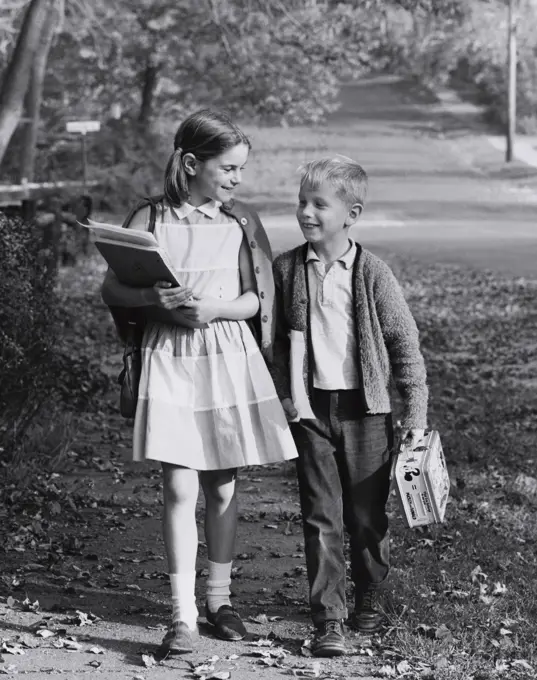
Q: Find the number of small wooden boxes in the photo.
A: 0